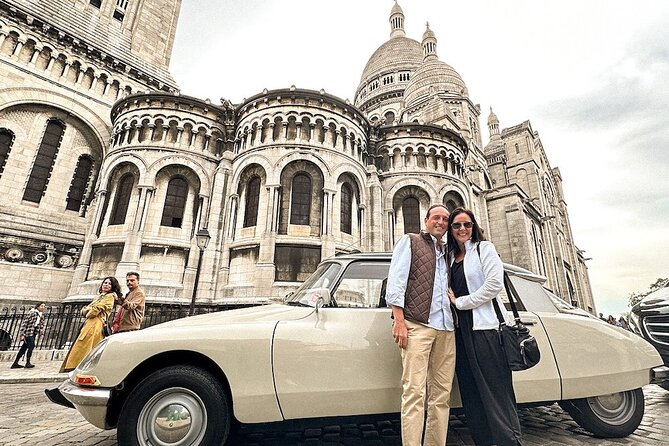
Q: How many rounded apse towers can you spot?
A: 3